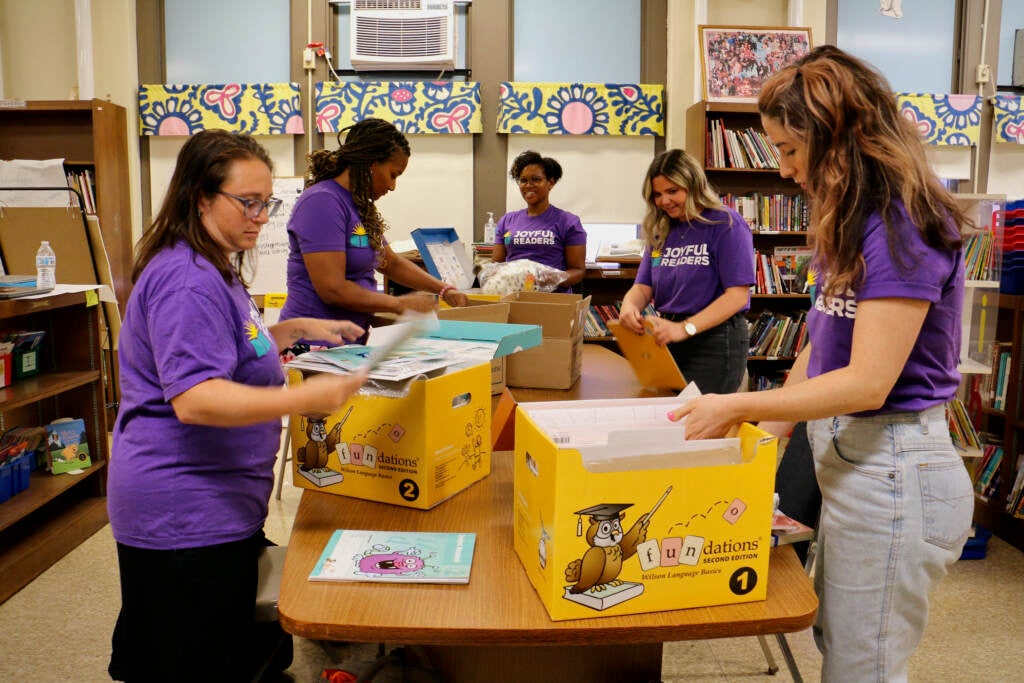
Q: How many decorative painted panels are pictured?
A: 5